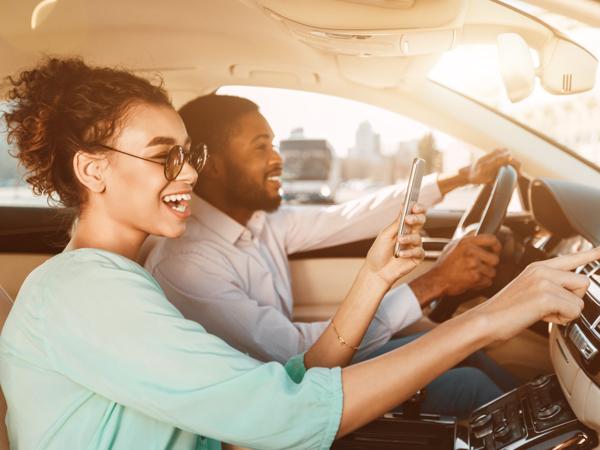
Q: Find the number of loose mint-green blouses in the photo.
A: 1